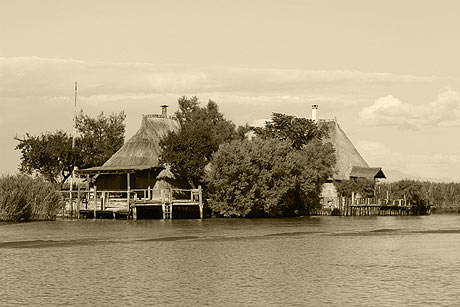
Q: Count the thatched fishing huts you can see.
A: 2